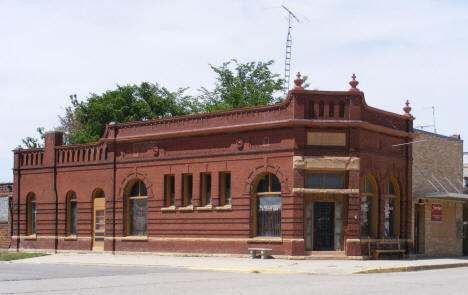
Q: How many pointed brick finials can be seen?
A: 3